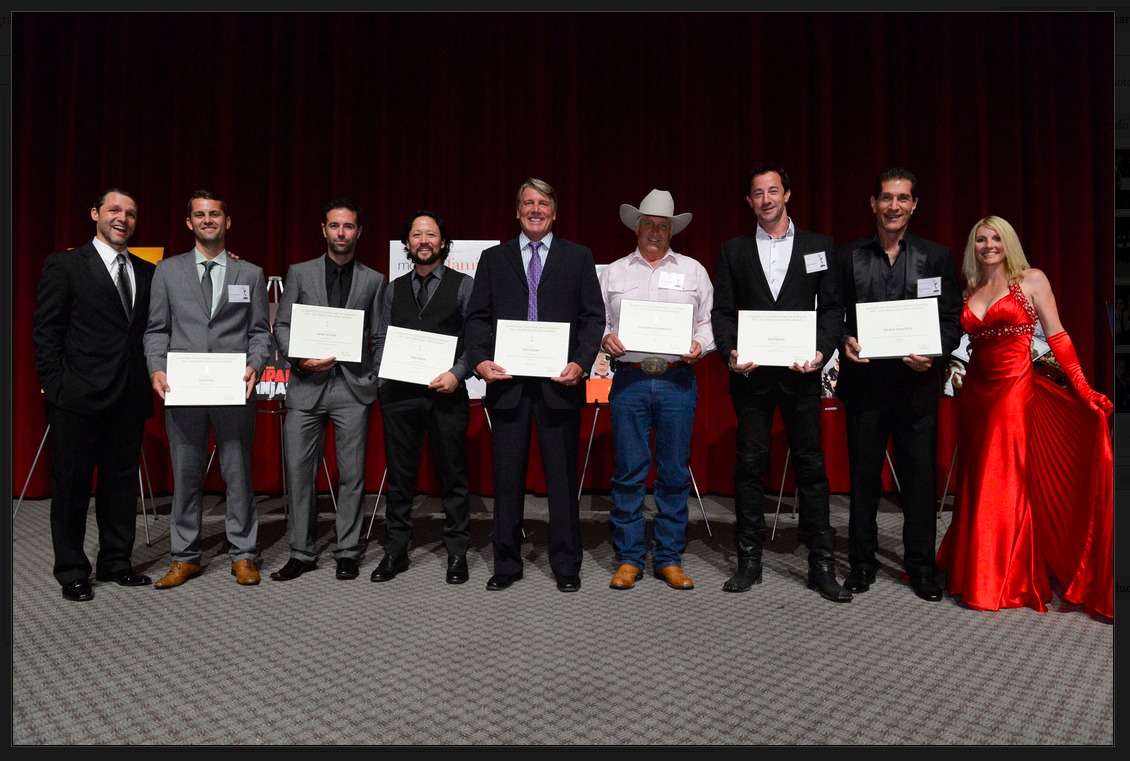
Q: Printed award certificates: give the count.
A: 7